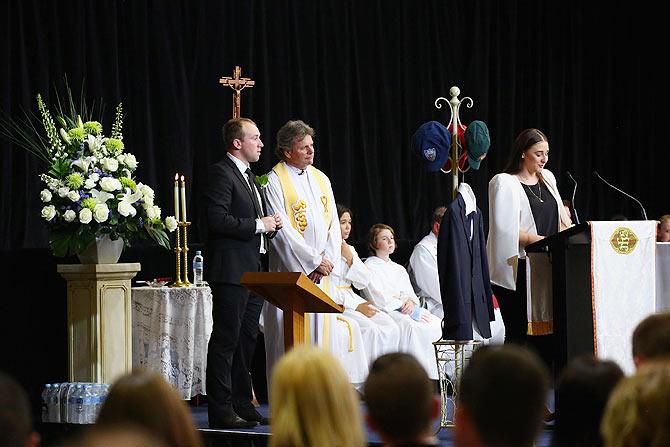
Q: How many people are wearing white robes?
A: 4